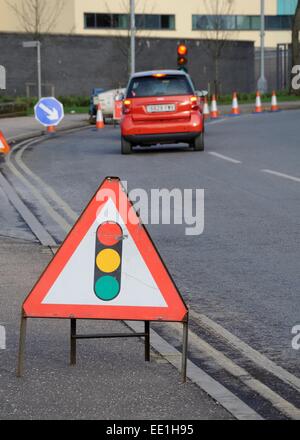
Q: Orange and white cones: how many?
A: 6